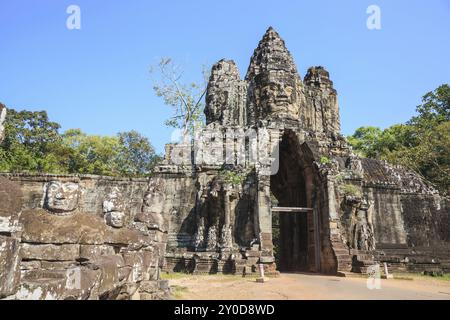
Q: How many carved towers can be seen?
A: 3